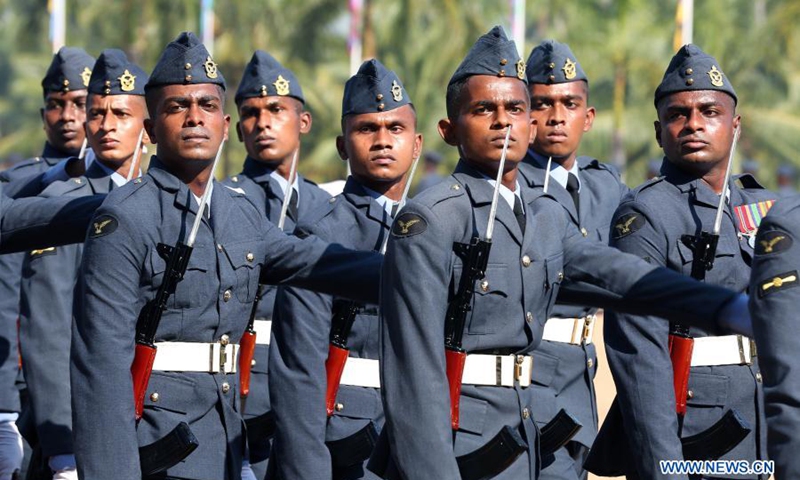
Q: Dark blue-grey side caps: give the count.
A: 8